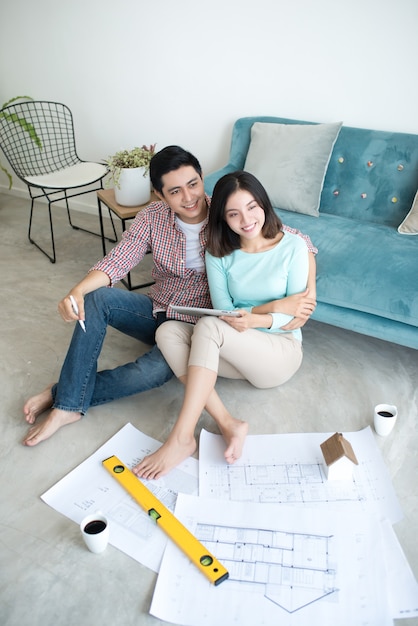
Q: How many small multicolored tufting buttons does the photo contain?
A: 6